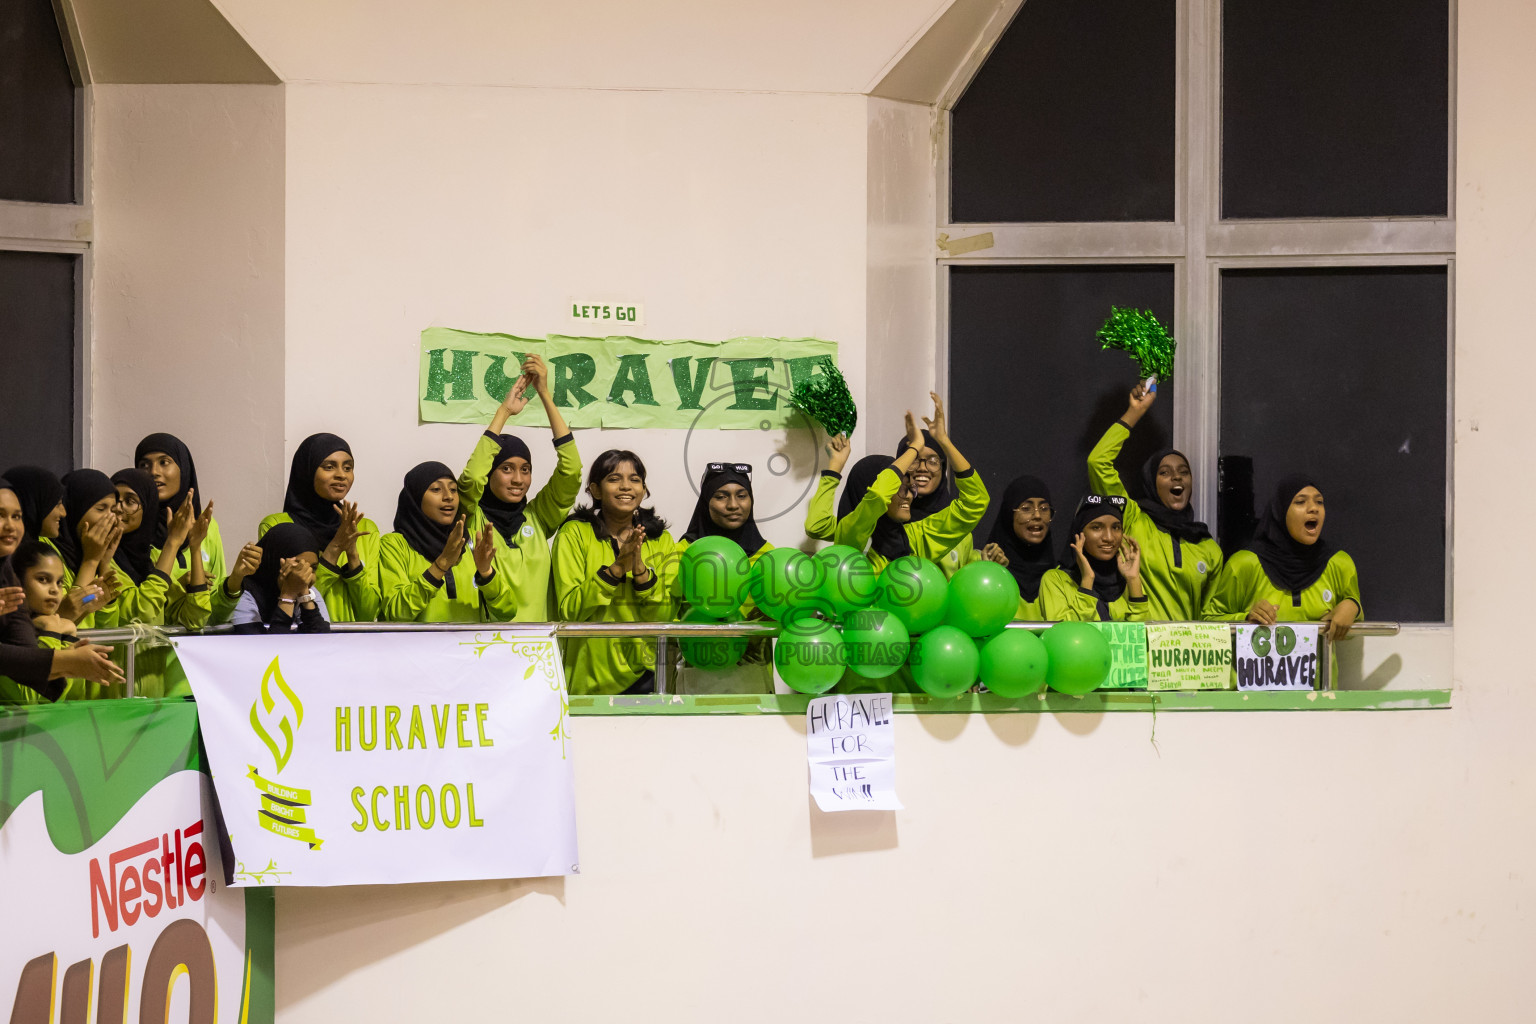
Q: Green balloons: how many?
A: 11